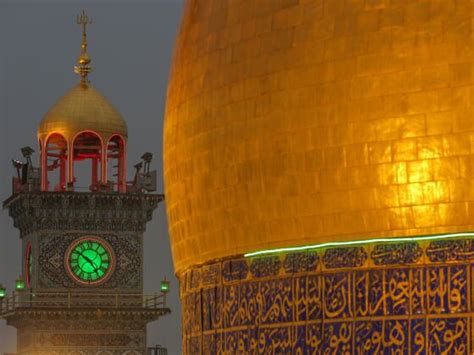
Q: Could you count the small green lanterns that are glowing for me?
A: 3